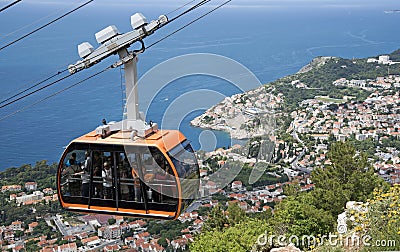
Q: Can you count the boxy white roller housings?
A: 3